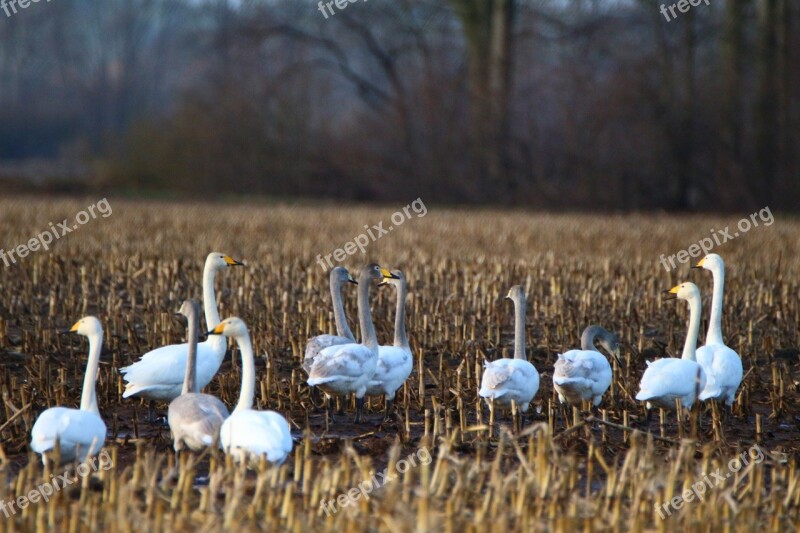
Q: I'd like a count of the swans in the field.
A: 11